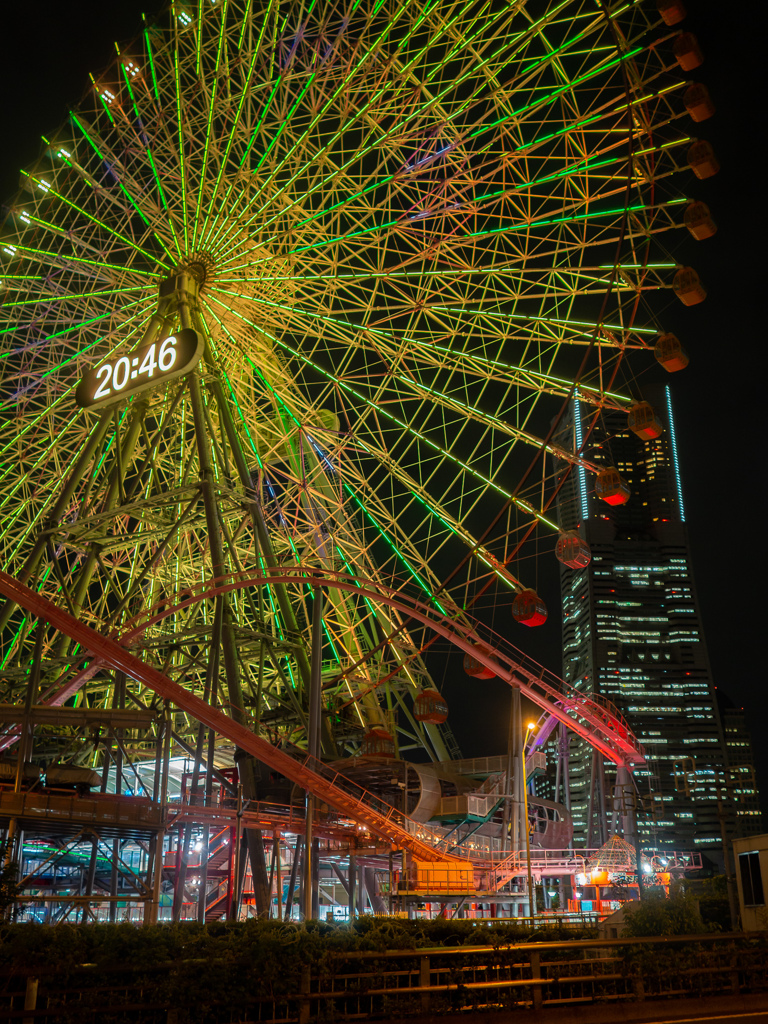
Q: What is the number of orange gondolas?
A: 14